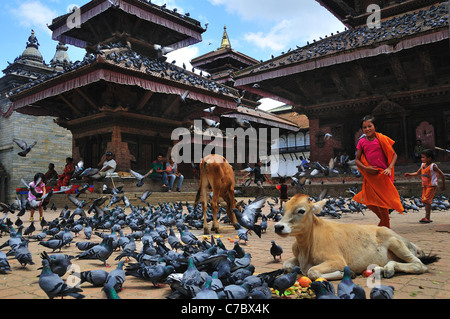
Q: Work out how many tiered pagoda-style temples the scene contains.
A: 3